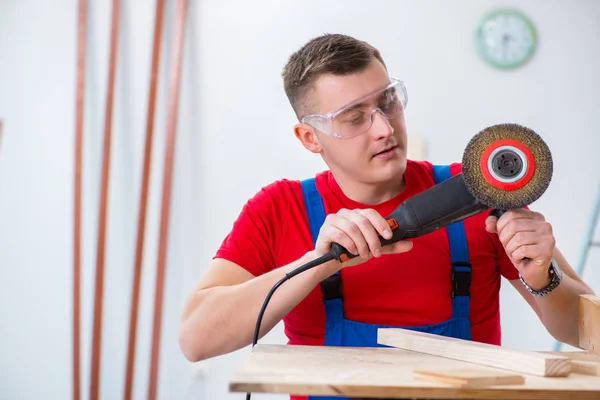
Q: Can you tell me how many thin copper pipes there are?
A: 4